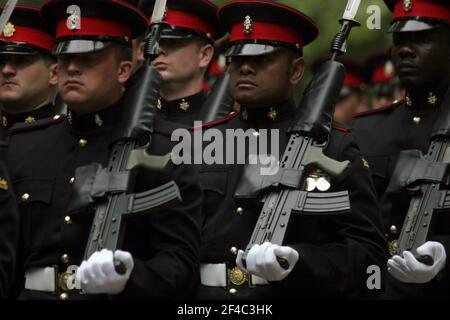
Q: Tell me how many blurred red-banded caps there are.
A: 3